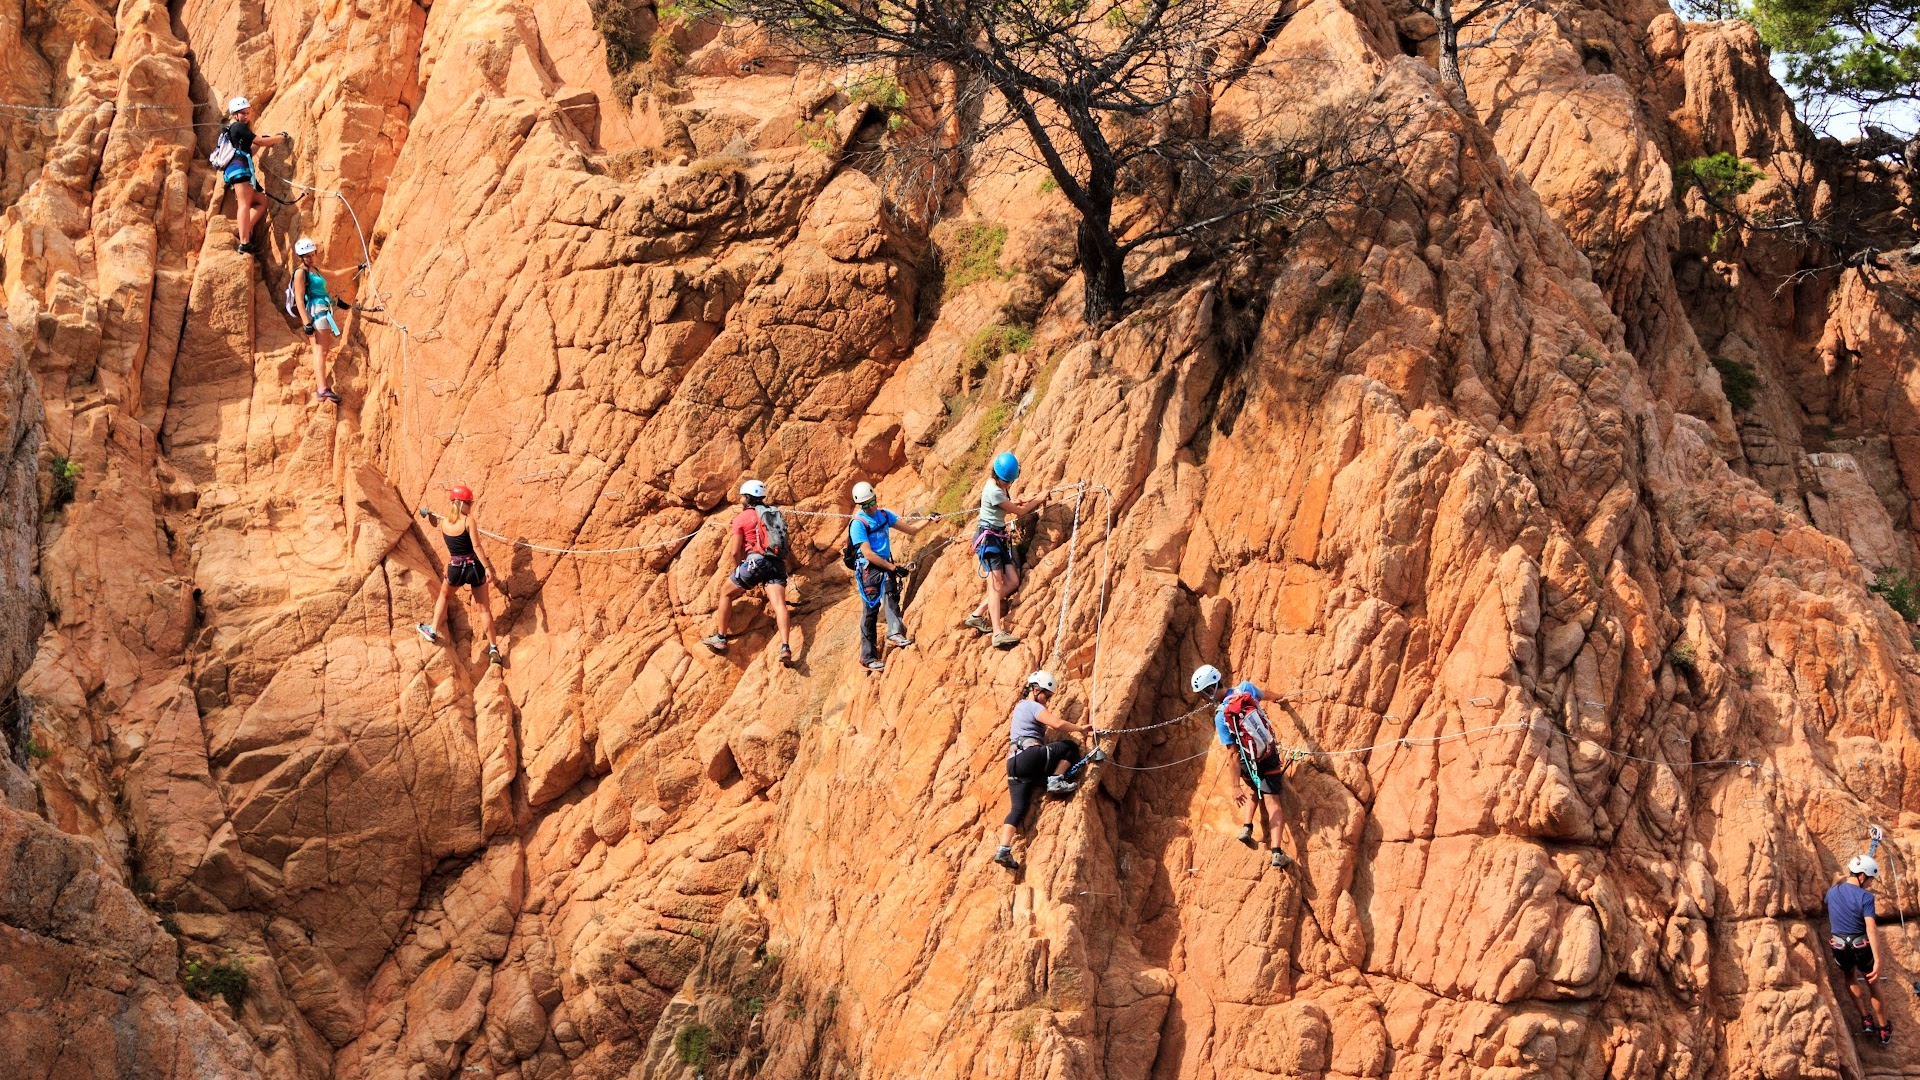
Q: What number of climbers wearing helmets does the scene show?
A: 9